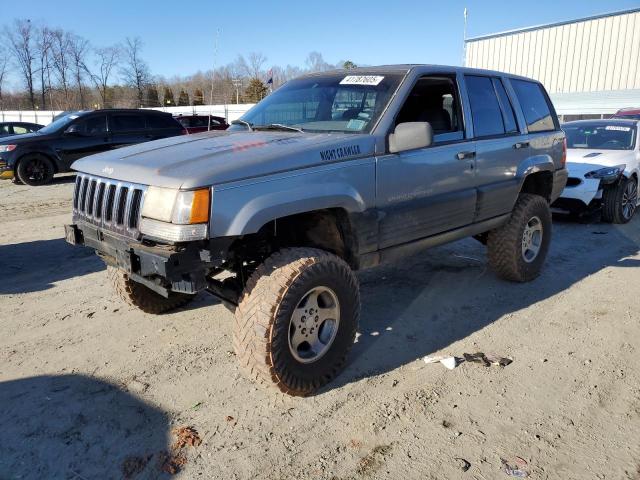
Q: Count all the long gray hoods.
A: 1